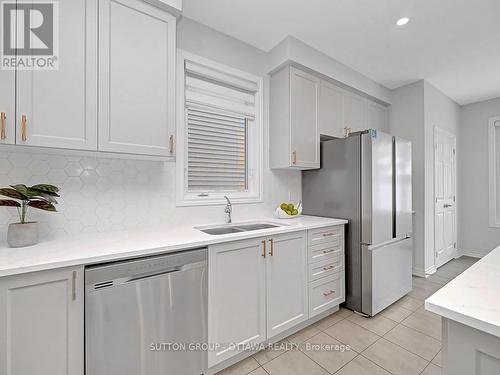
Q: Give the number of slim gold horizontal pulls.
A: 4